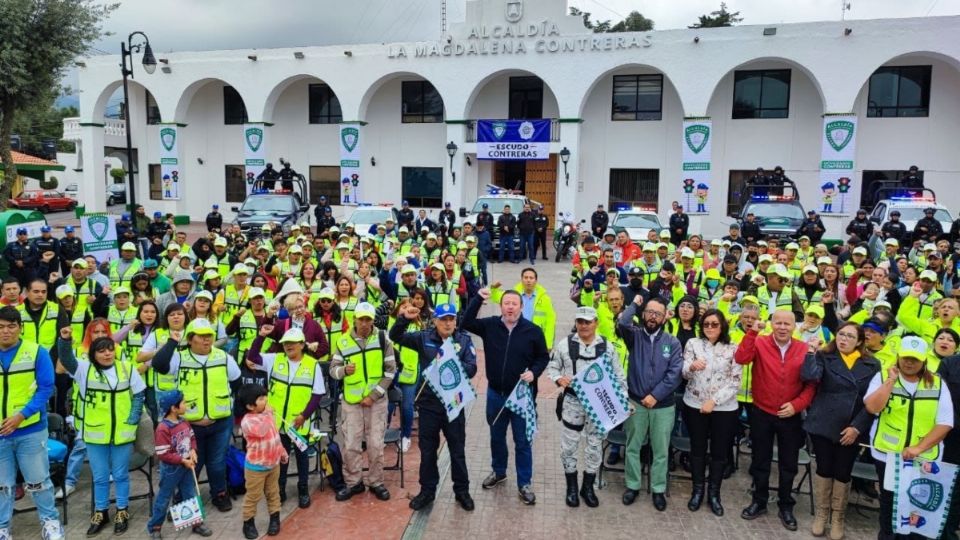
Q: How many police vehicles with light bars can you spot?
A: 6